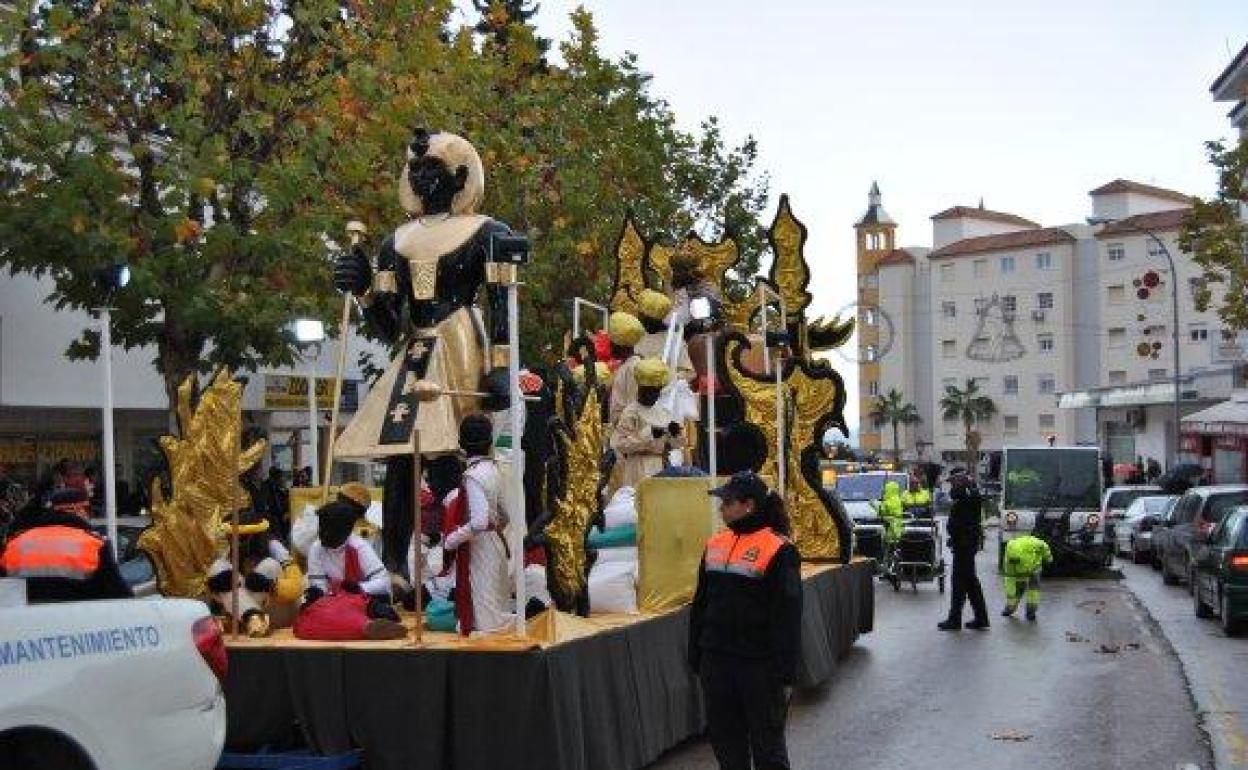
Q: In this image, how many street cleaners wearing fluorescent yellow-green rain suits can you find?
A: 2